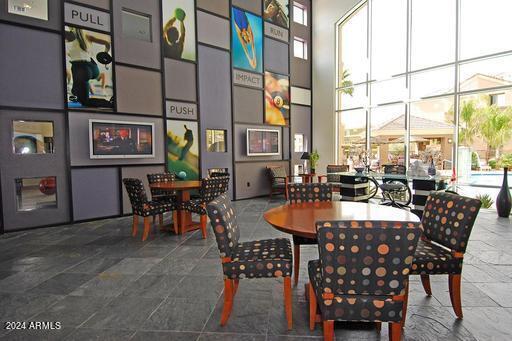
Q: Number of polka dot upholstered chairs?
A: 8